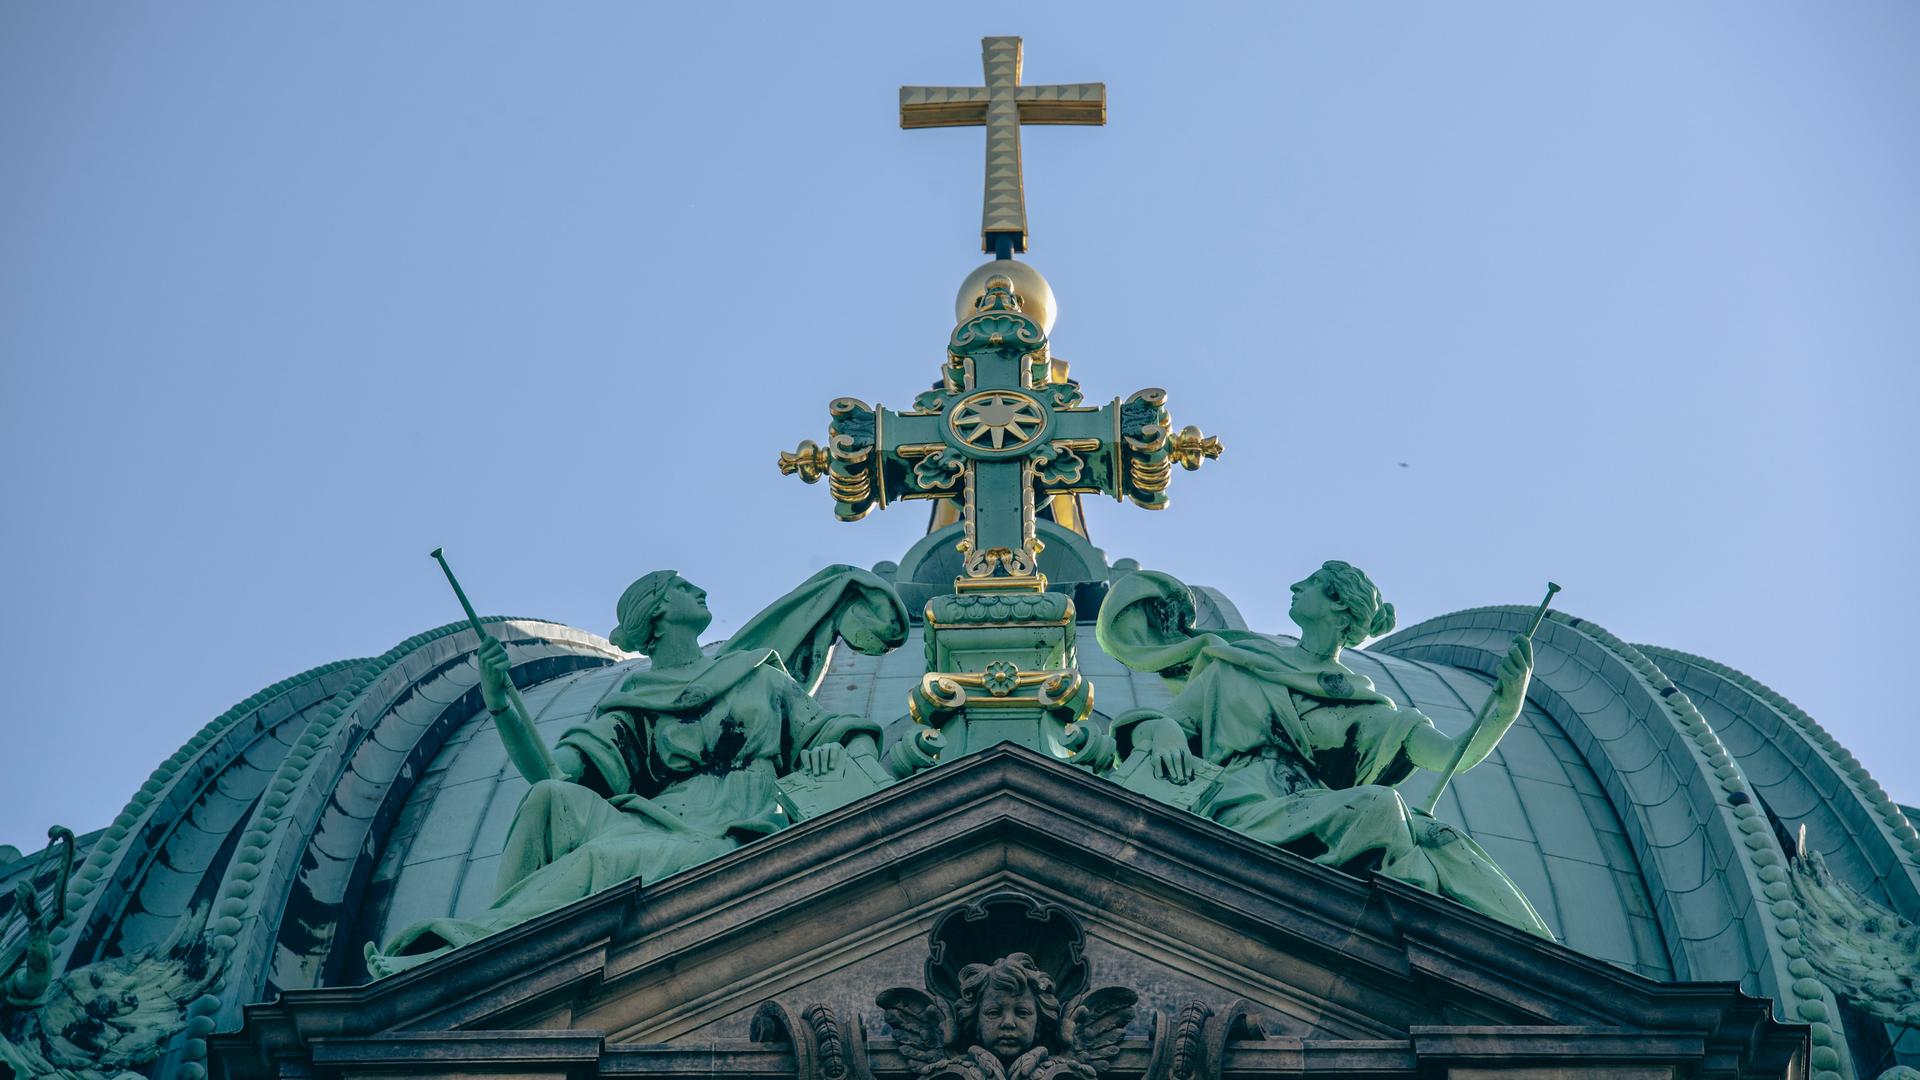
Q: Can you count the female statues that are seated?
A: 2